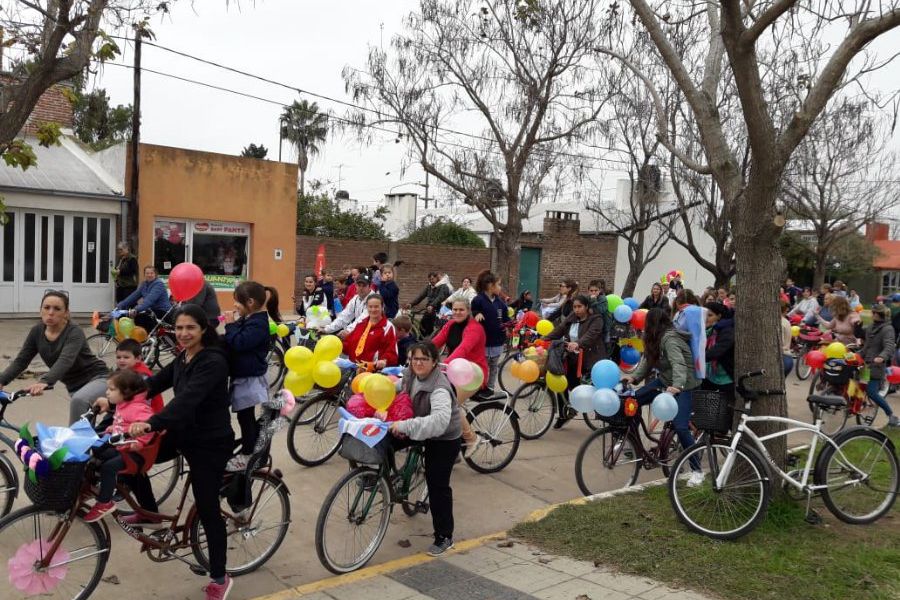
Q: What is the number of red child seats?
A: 1